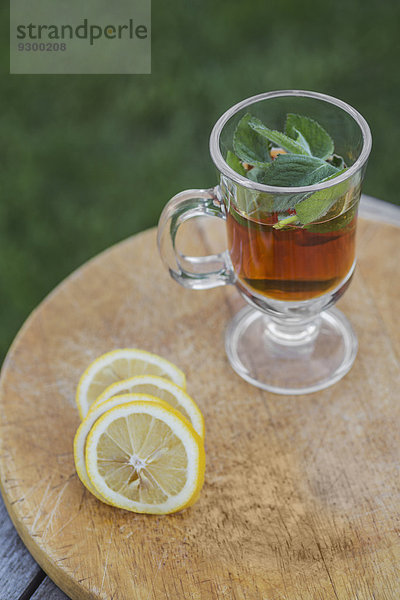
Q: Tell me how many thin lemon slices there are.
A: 4